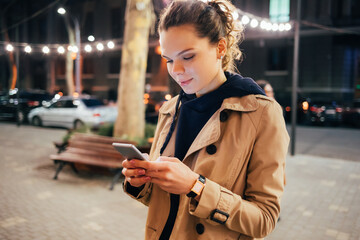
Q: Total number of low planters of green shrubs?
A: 1